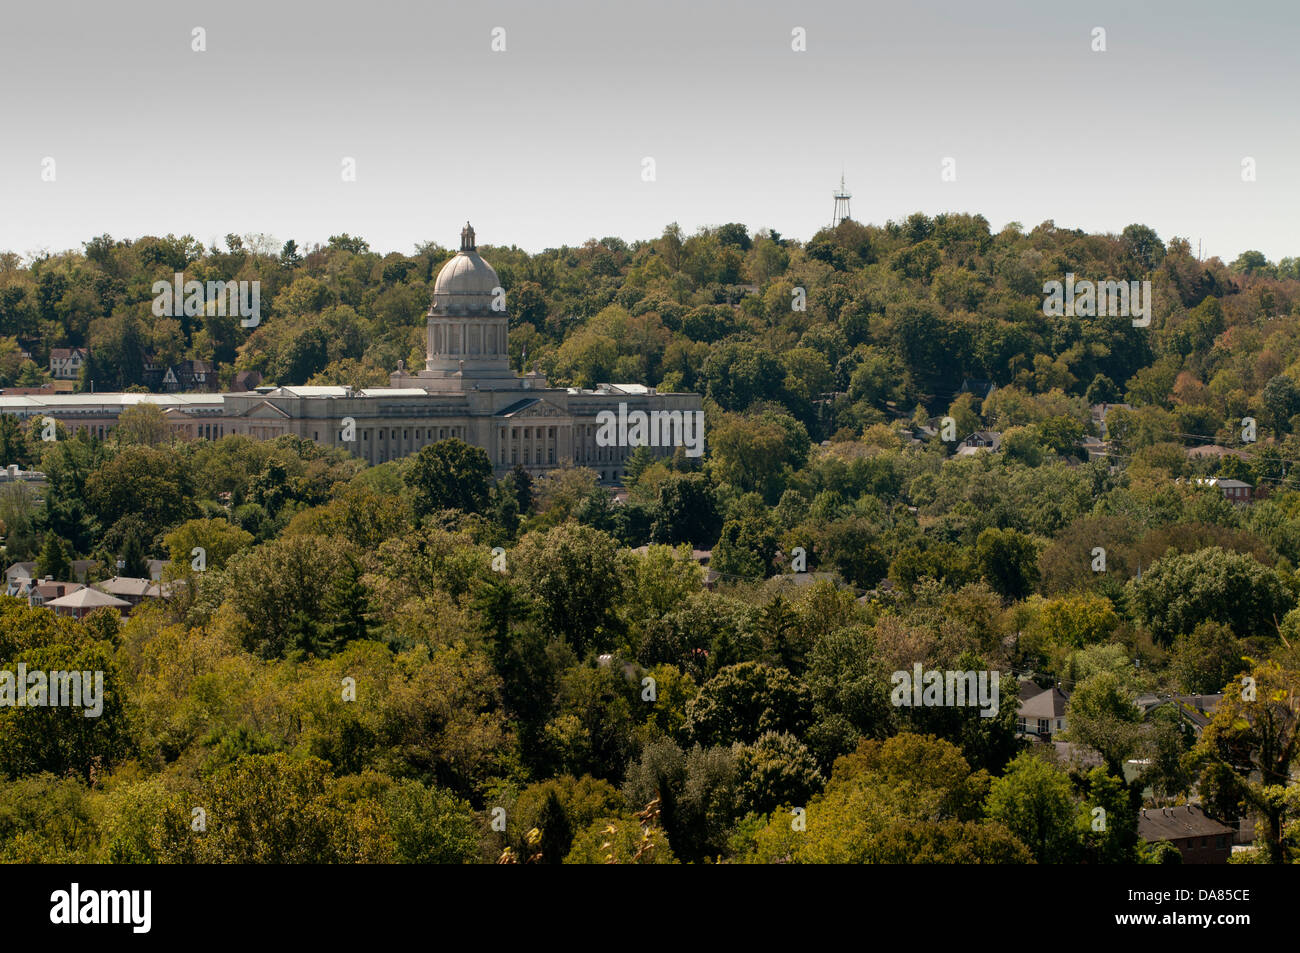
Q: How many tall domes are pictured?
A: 1